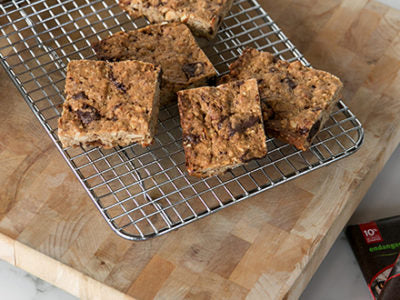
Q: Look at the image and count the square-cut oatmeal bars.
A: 5